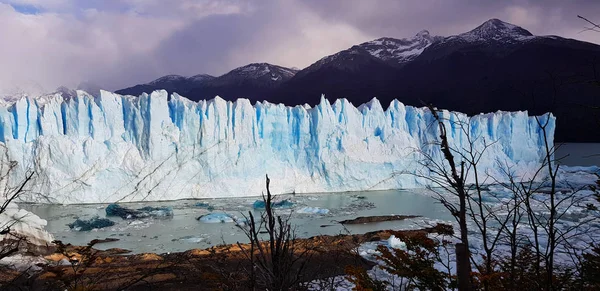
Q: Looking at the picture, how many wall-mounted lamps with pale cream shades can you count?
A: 0